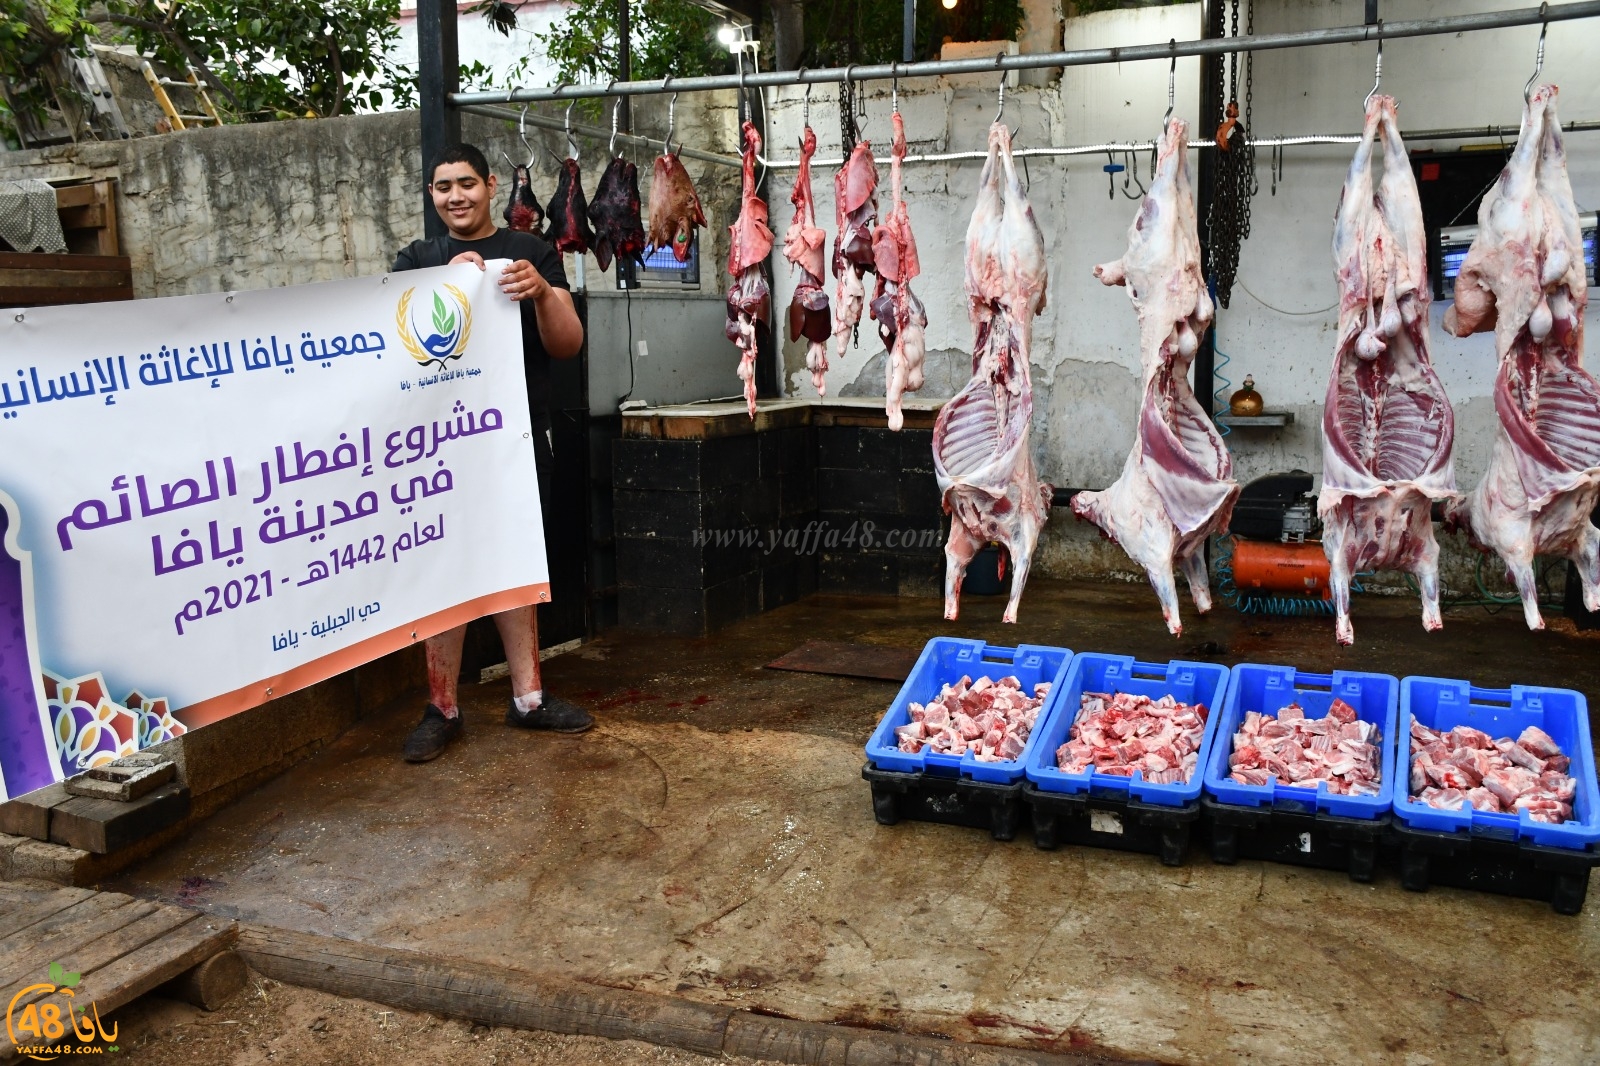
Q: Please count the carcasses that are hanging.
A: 4